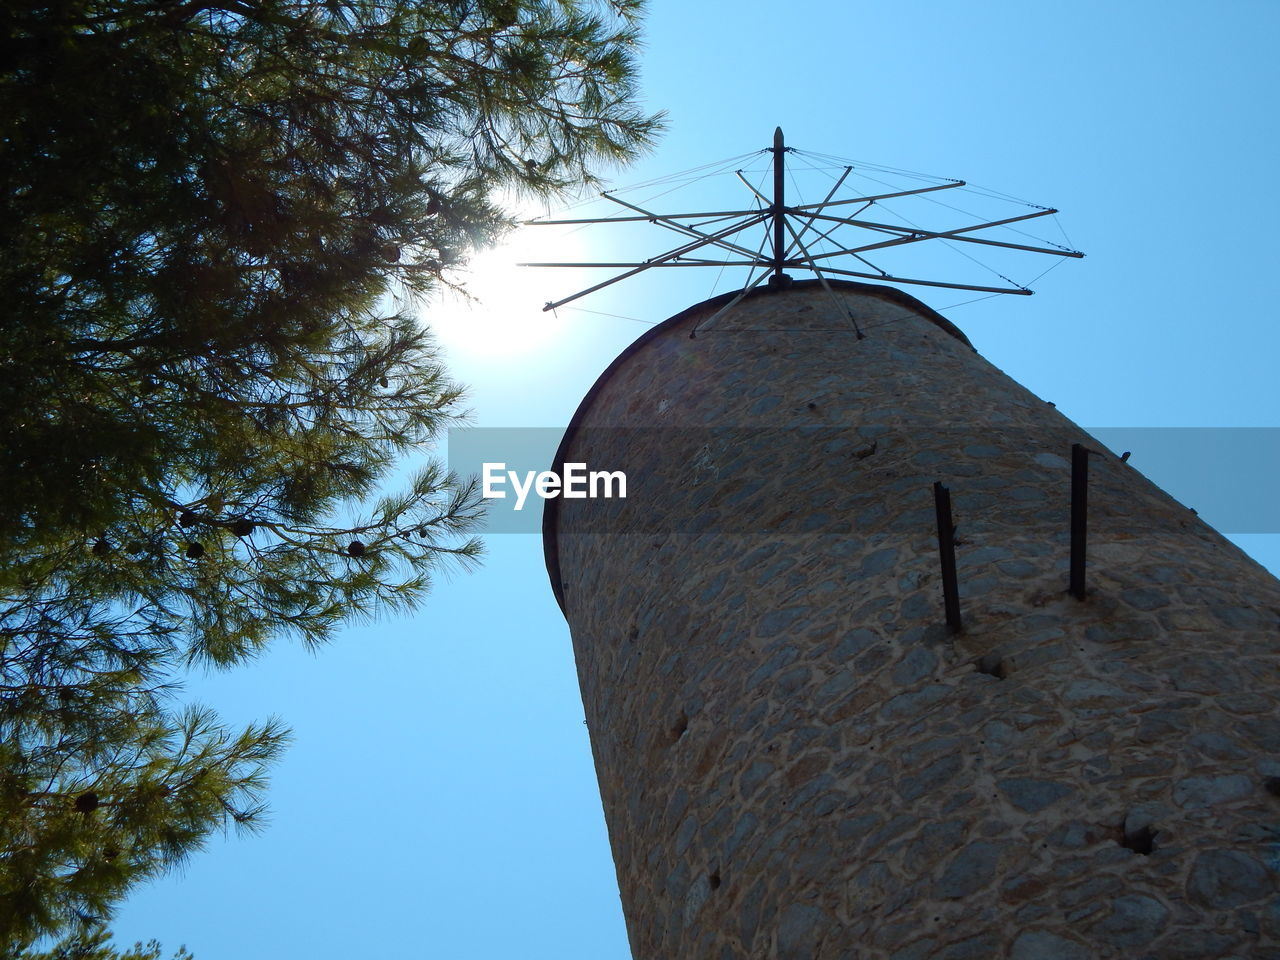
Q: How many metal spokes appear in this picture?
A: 12